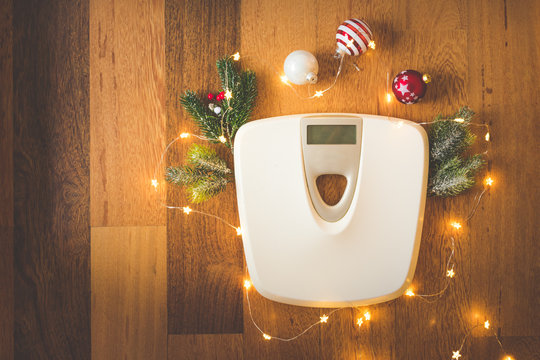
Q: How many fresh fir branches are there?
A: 4